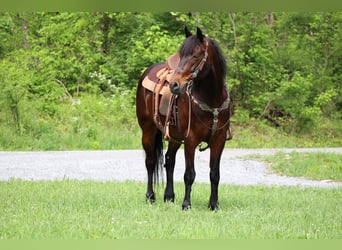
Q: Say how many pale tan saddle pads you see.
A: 1